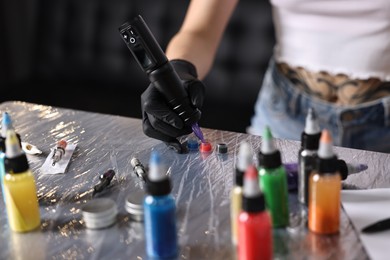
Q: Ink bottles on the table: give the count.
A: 9